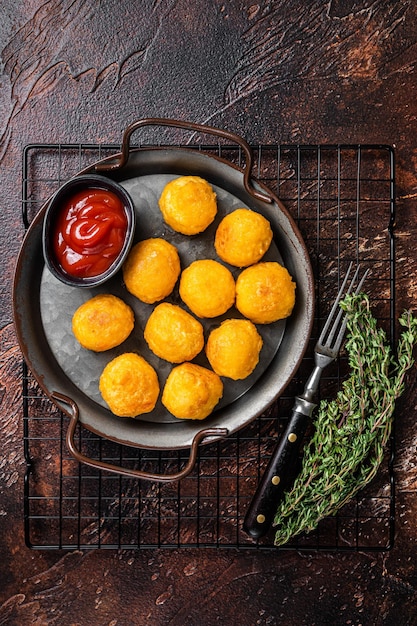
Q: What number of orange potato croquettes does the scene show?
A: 10